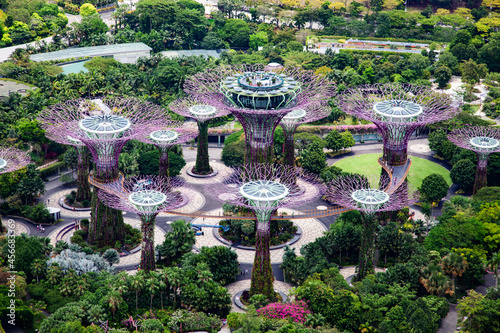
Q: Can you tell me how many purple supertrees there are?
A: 12